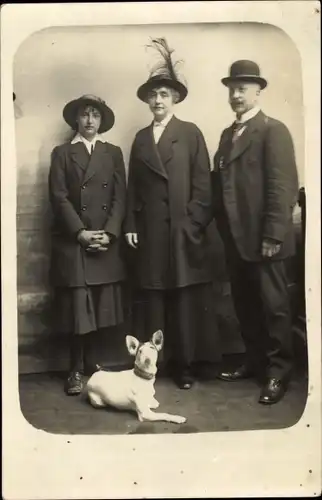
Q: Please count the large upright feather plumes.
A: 1